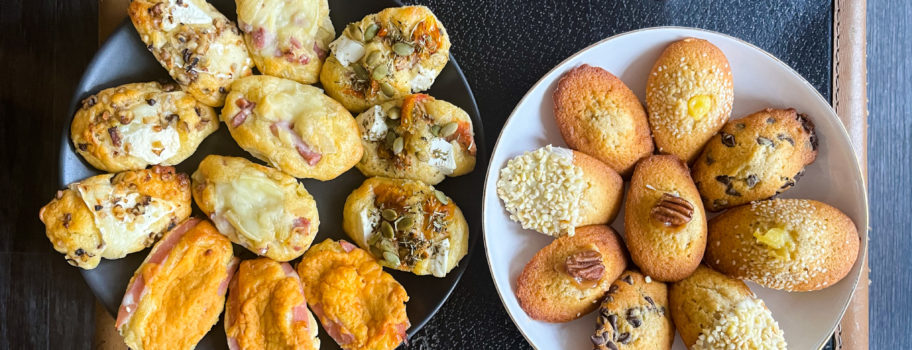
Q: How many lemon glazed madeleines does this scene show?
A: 2